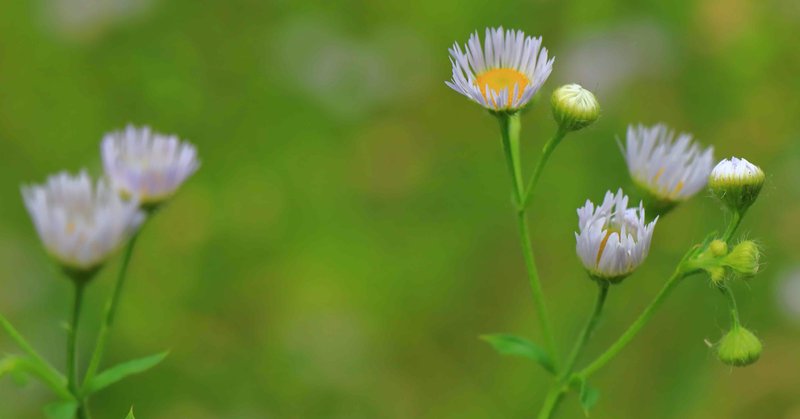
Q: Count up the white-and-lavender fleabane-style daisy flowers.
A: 5